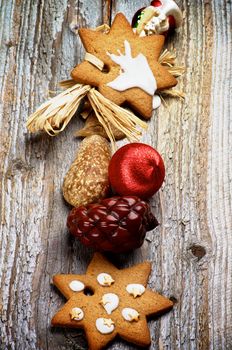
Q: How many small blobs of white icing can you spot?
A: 7